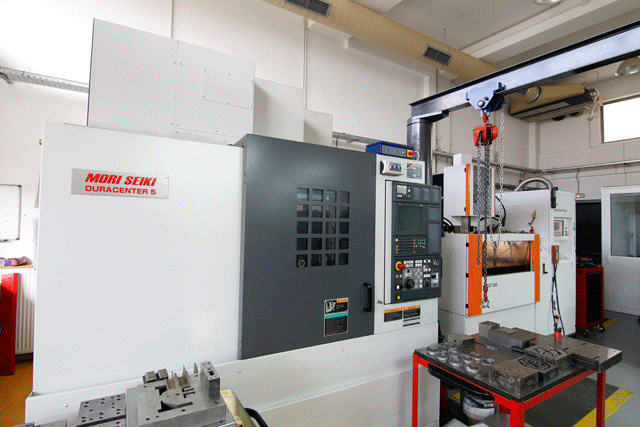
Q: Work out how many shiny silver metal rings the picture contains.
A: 10